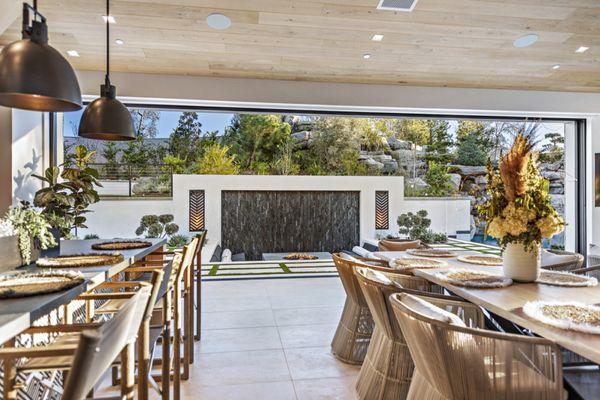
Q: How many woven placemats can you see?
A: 9